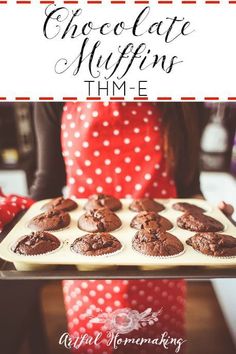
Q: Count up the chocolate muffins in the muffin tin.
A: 12